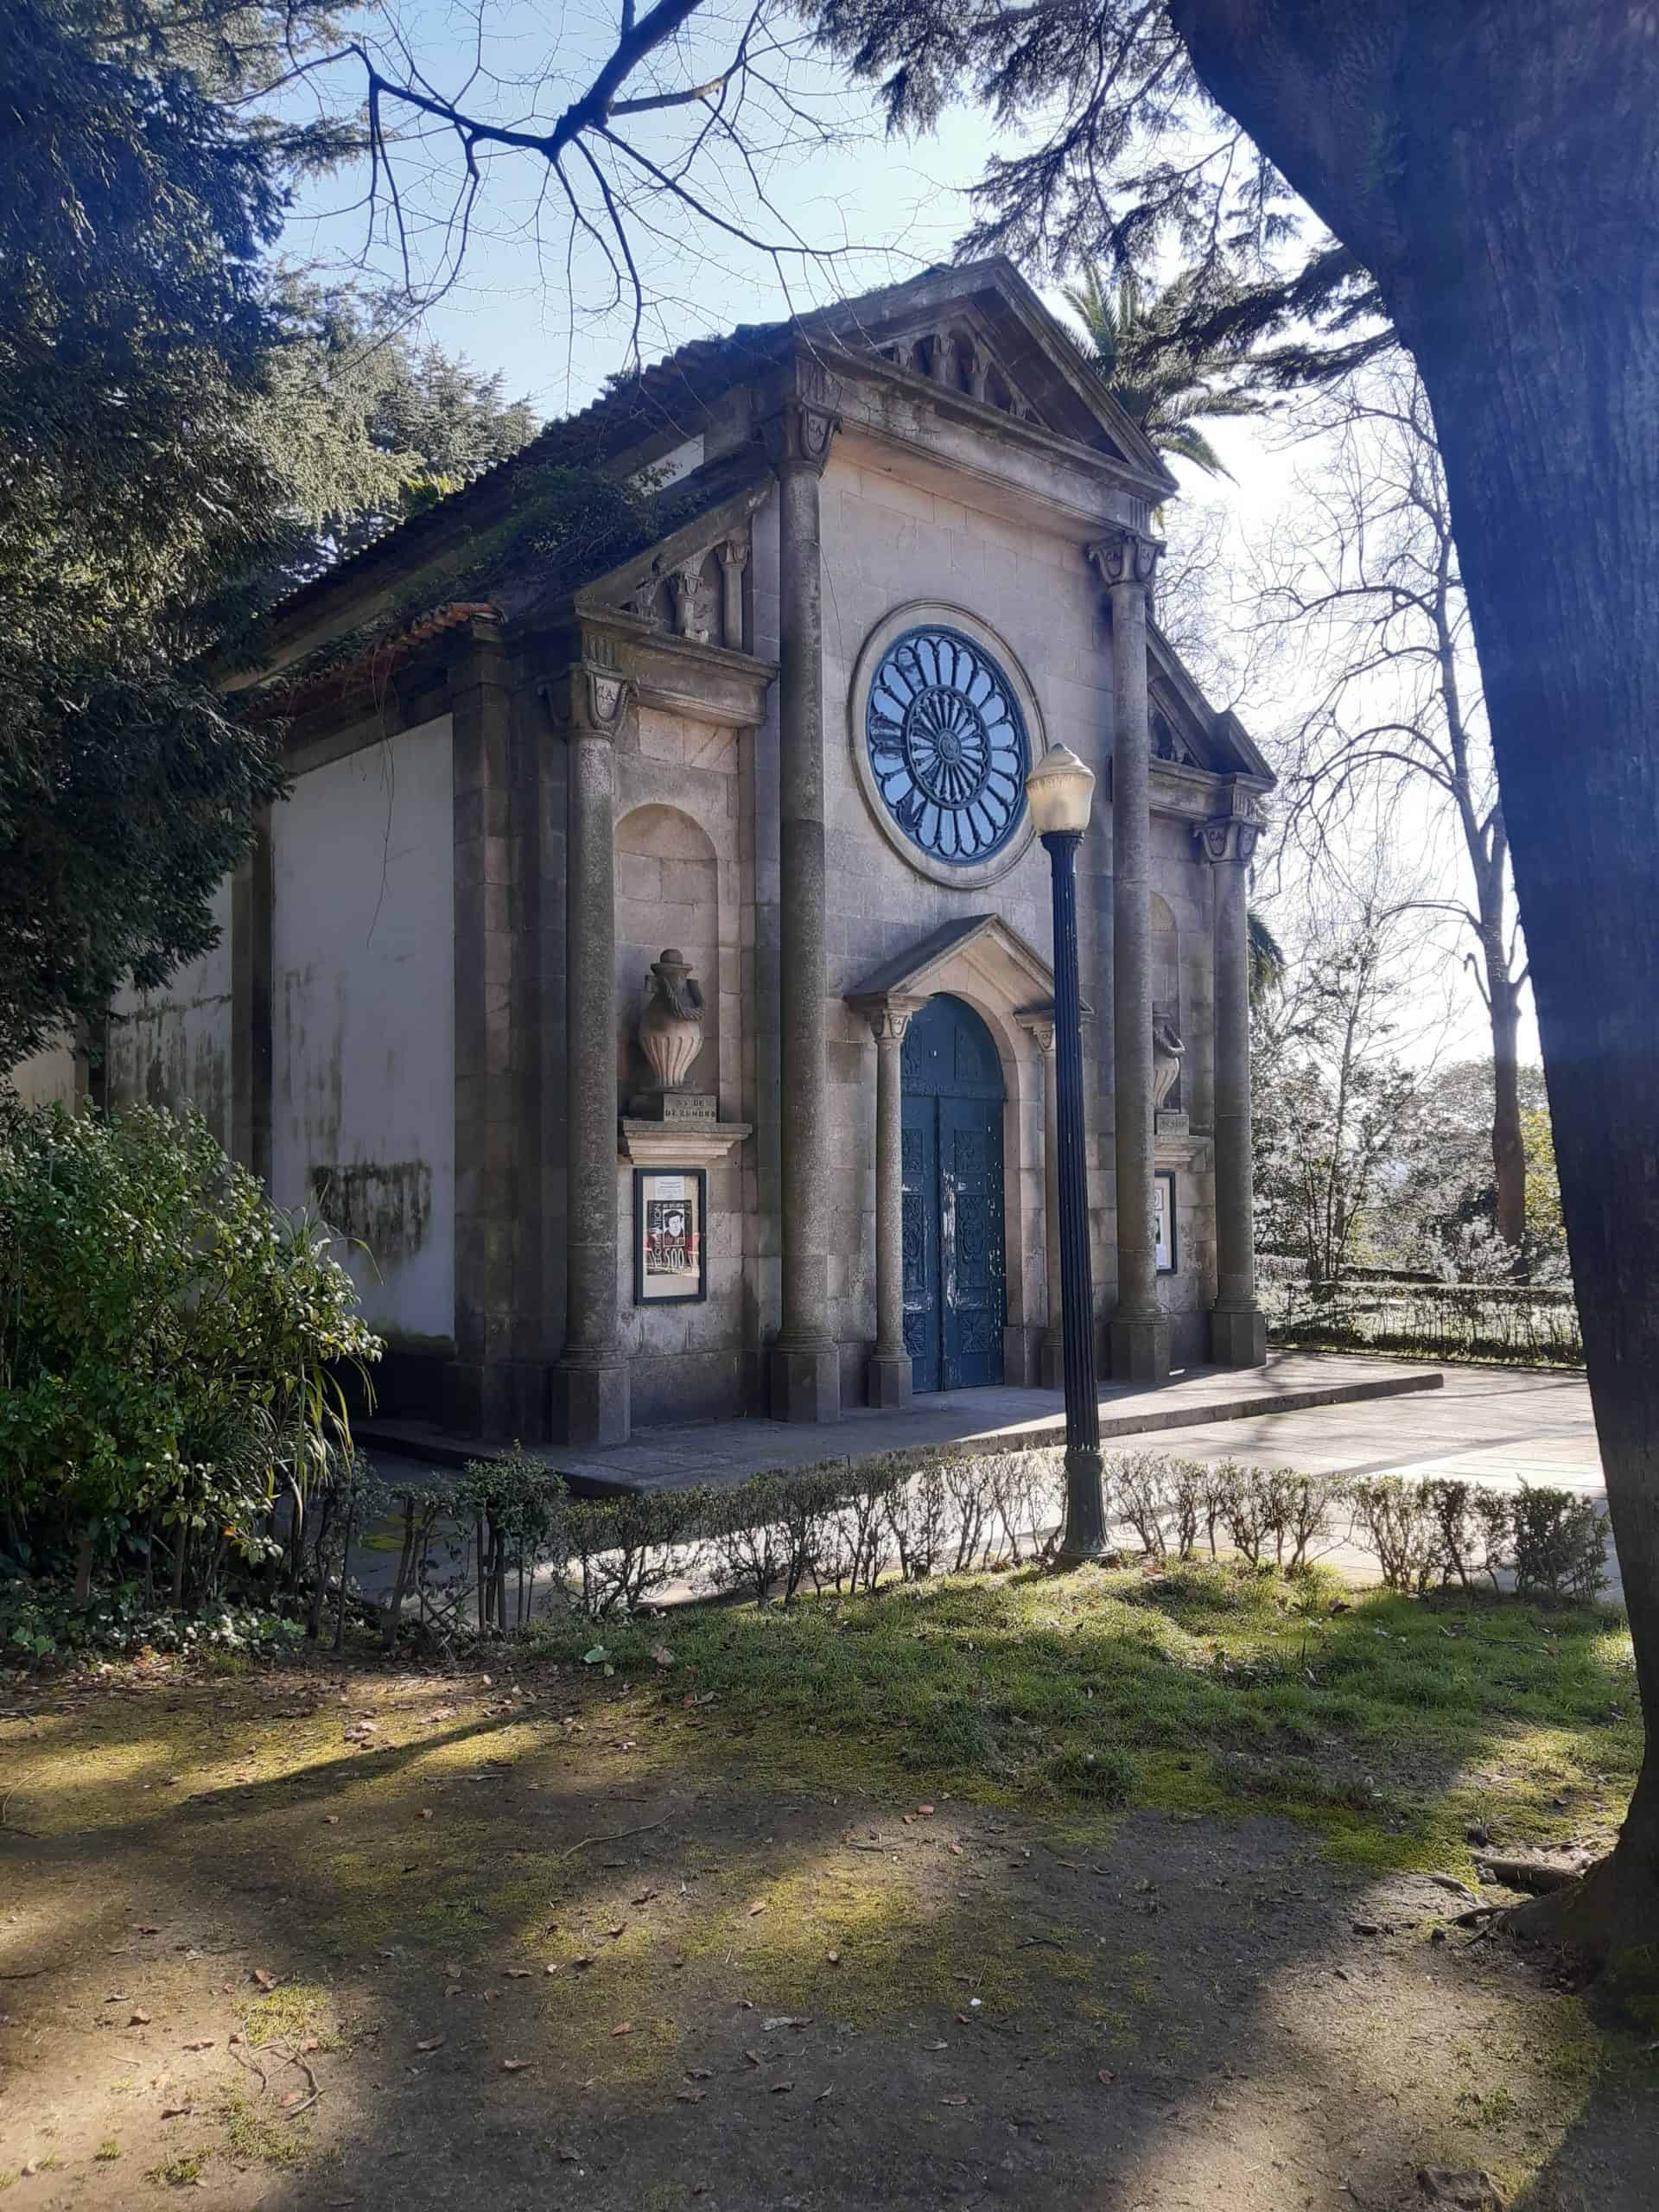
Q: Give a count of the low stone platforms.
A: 1